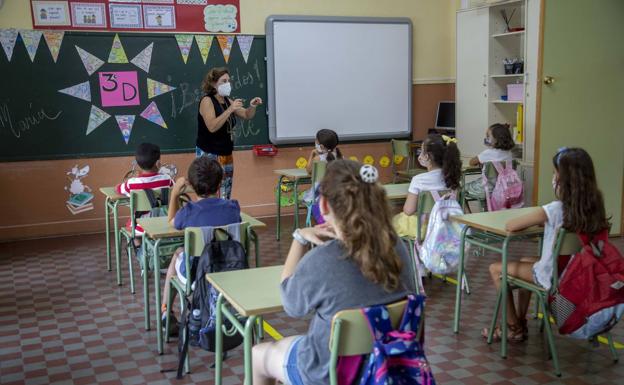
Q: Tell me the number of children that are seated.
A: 7